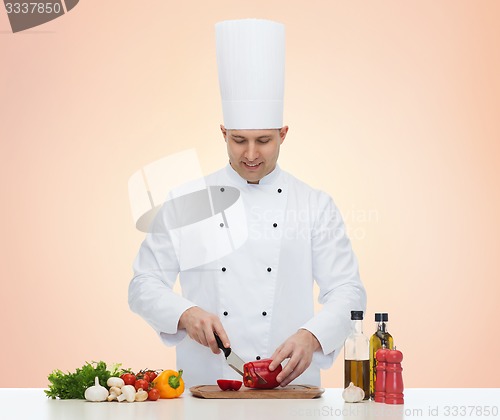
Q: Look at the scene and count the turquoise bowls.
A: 0